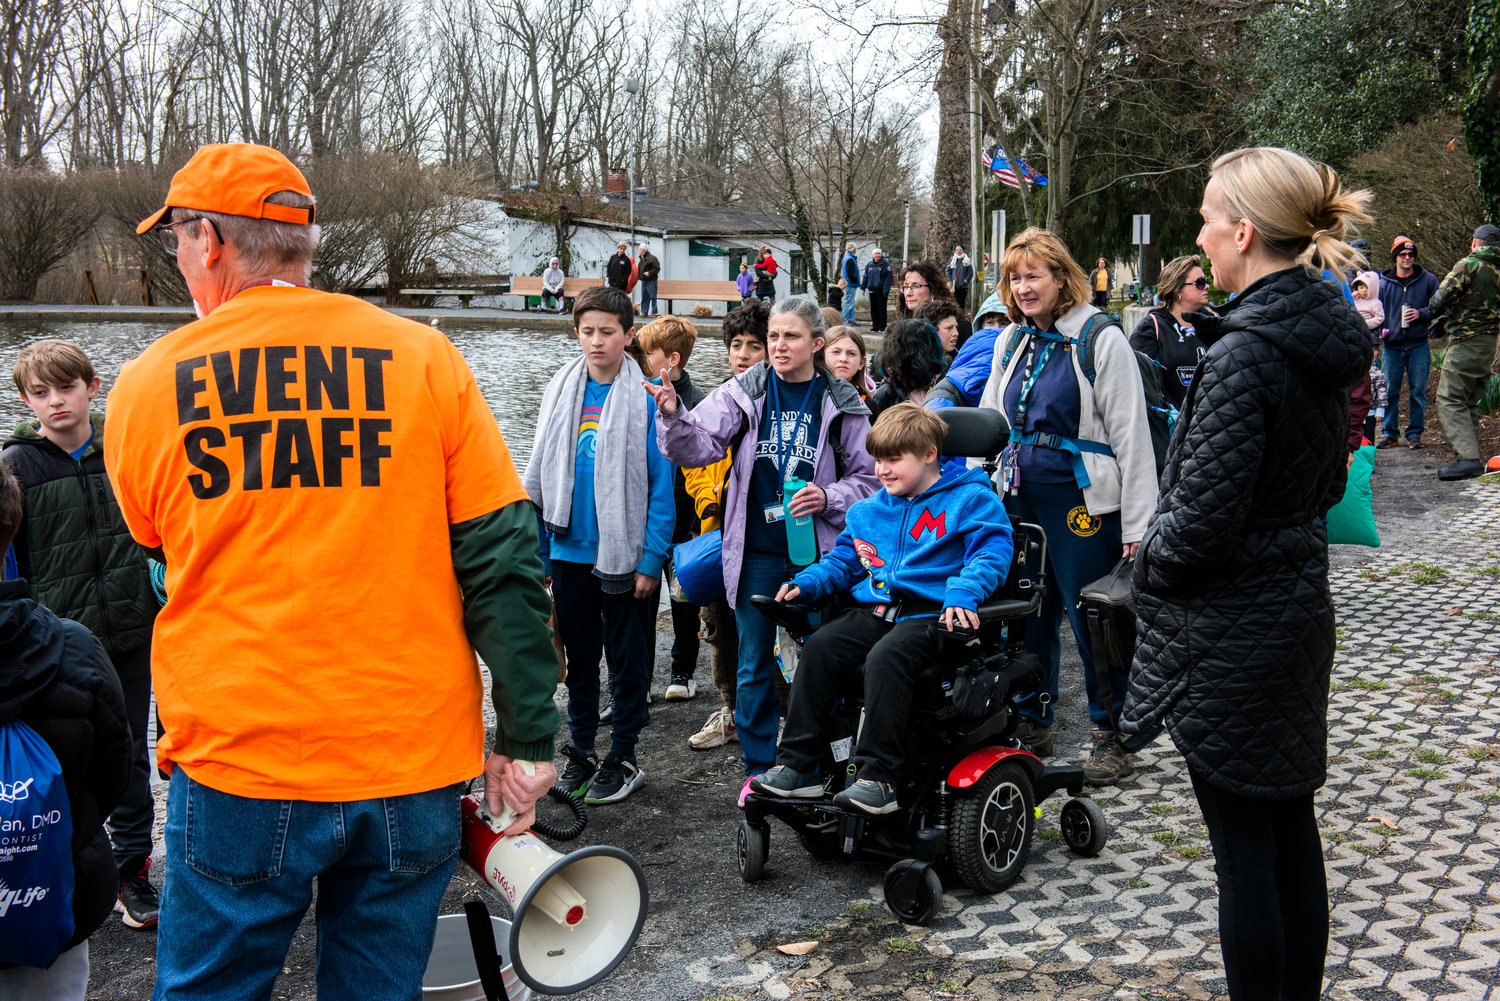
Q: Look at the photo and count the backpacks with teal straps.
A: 1